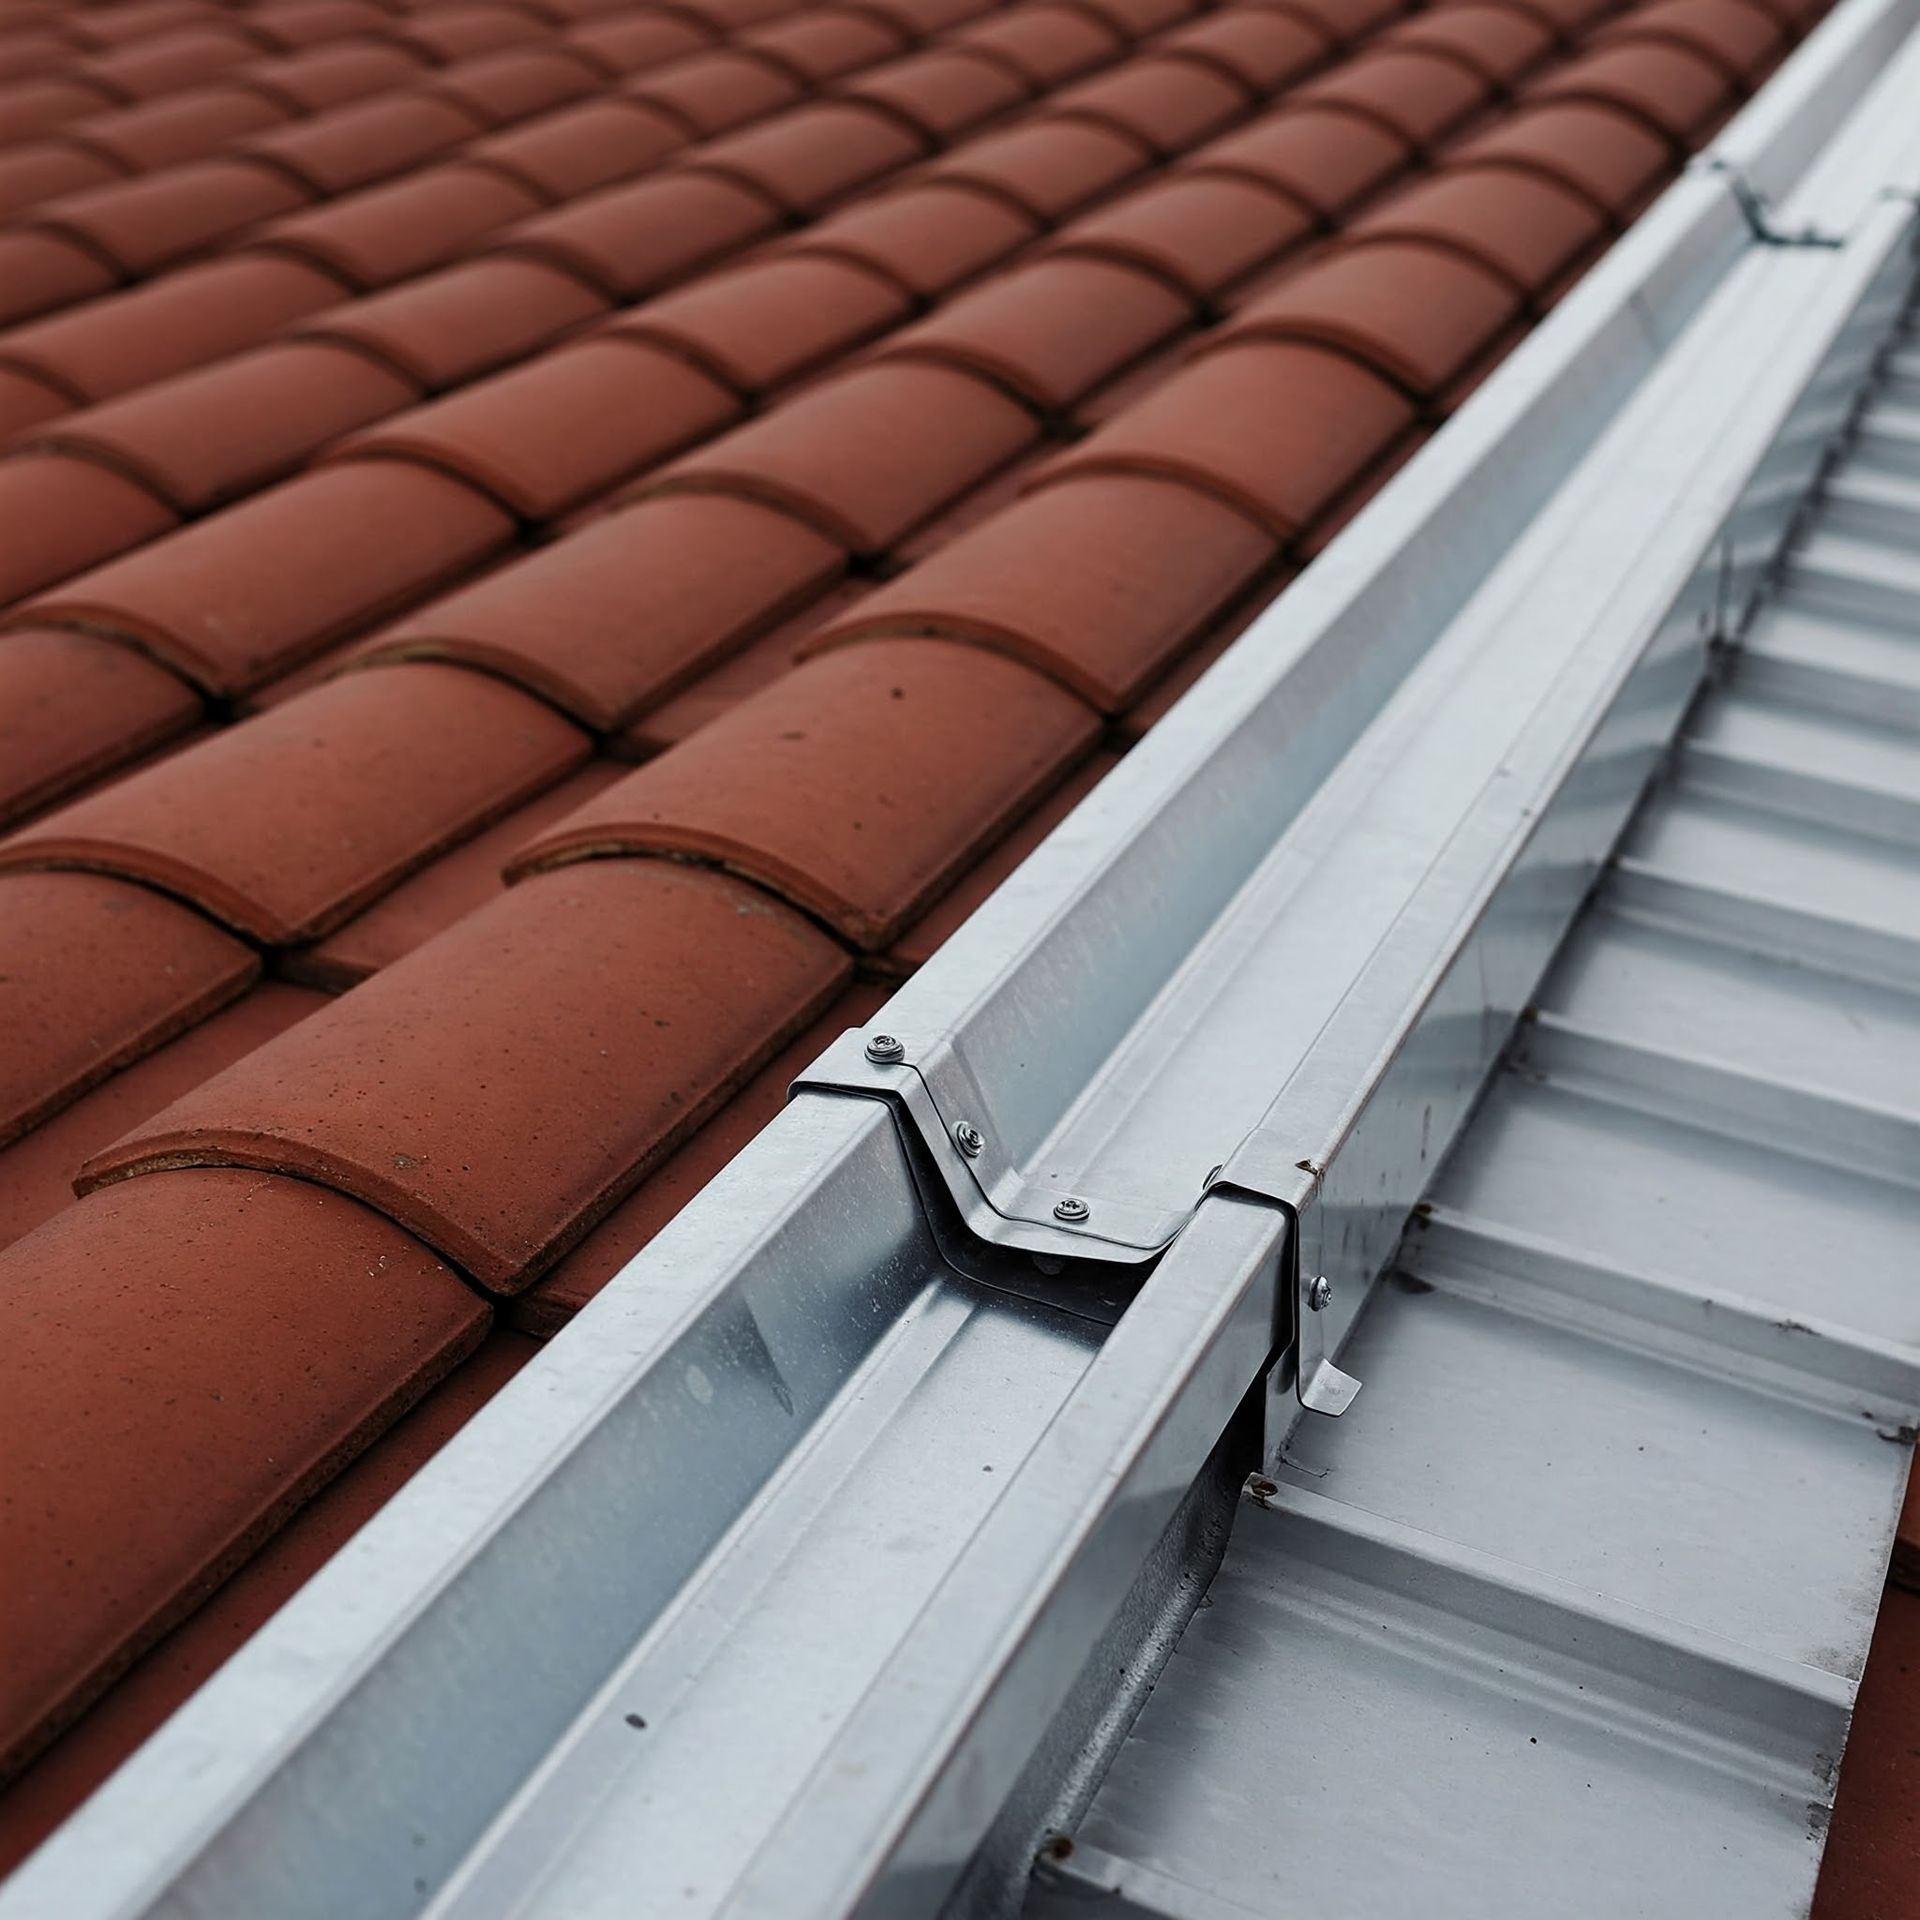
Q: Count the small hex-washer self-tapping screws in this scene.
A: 4